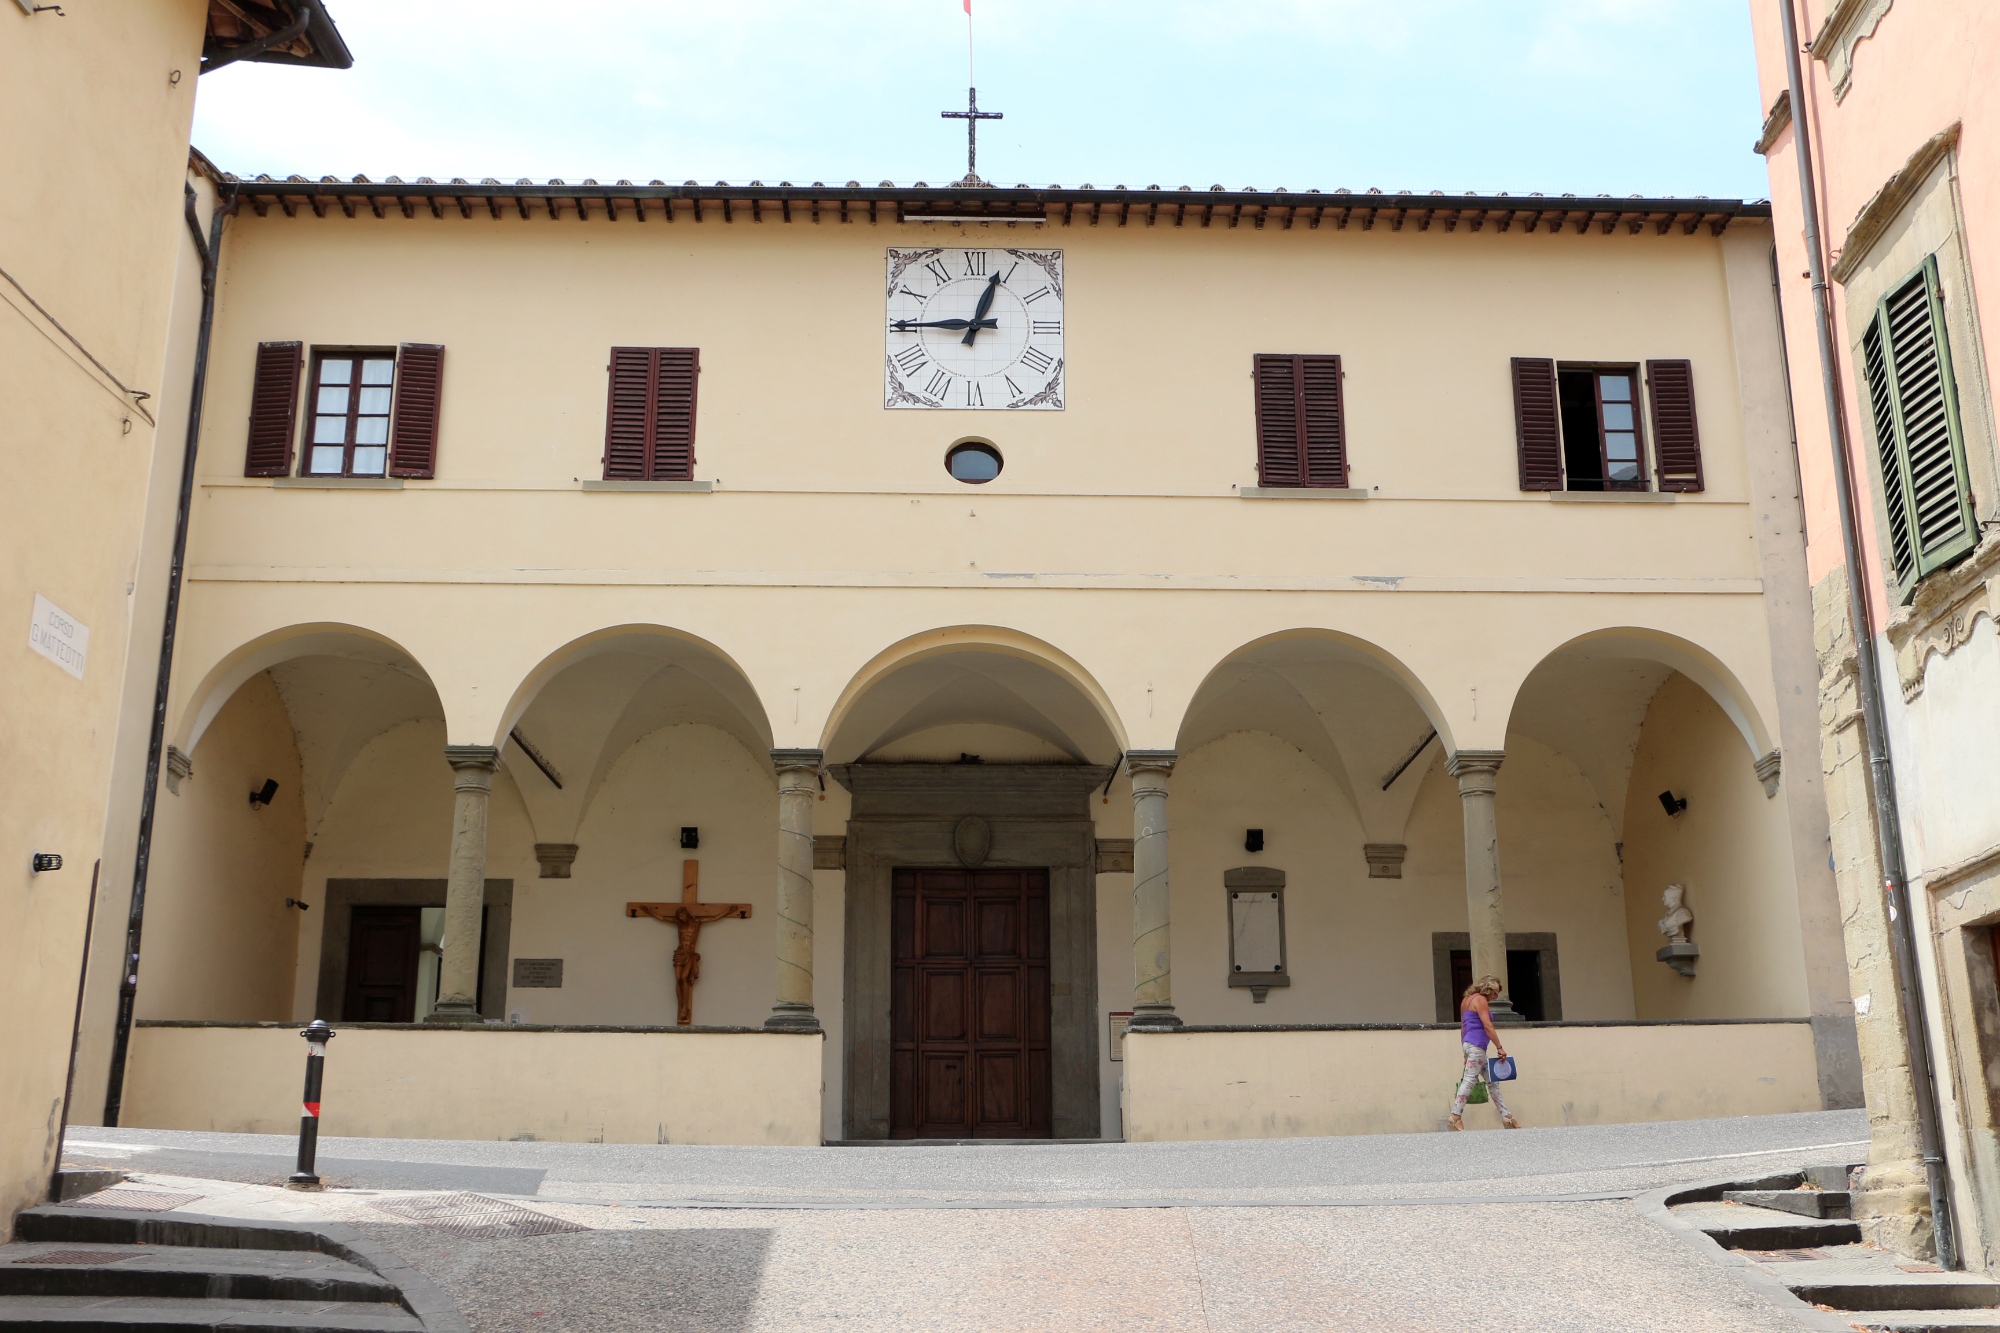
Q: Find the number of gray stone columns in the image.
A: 4